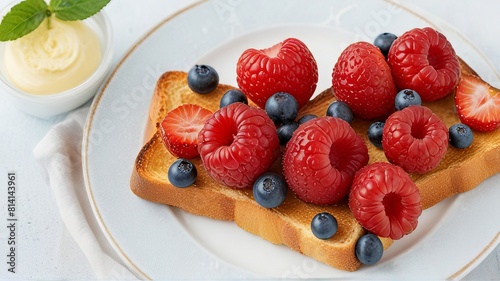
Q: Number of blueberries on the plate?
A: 14